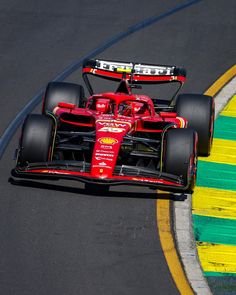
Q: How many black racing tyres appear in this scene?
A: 4